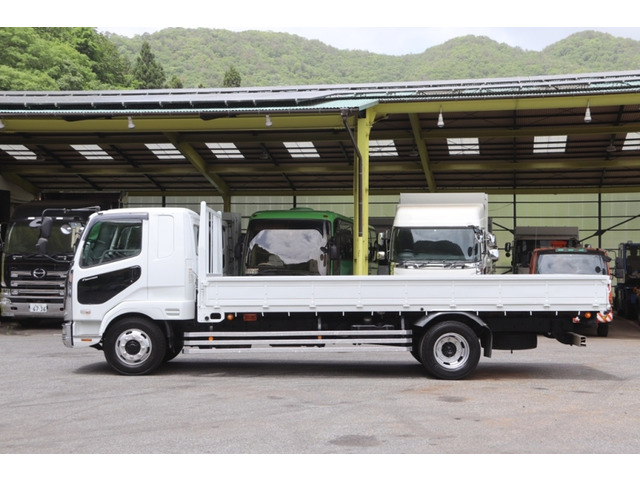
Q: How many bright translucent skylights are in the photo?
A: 9